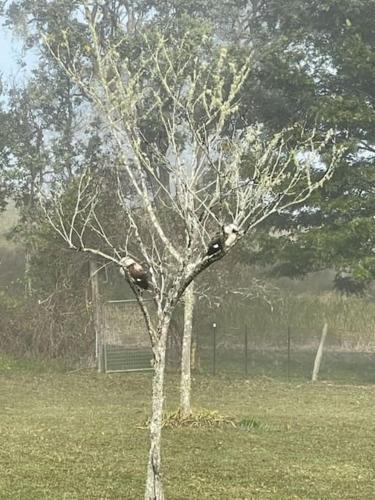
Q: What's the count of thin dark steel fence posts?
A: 3